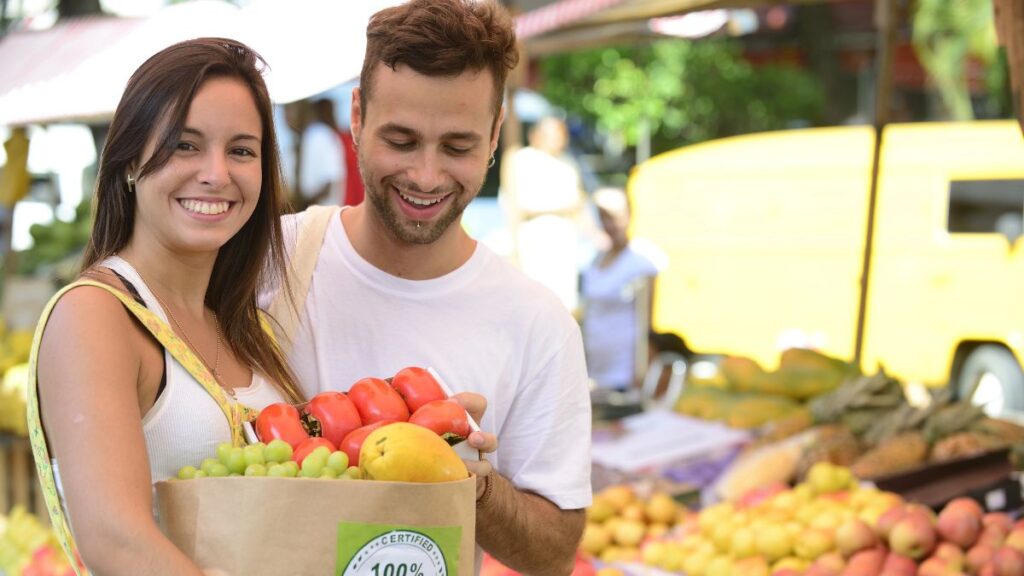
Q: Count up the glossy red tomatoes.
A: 7